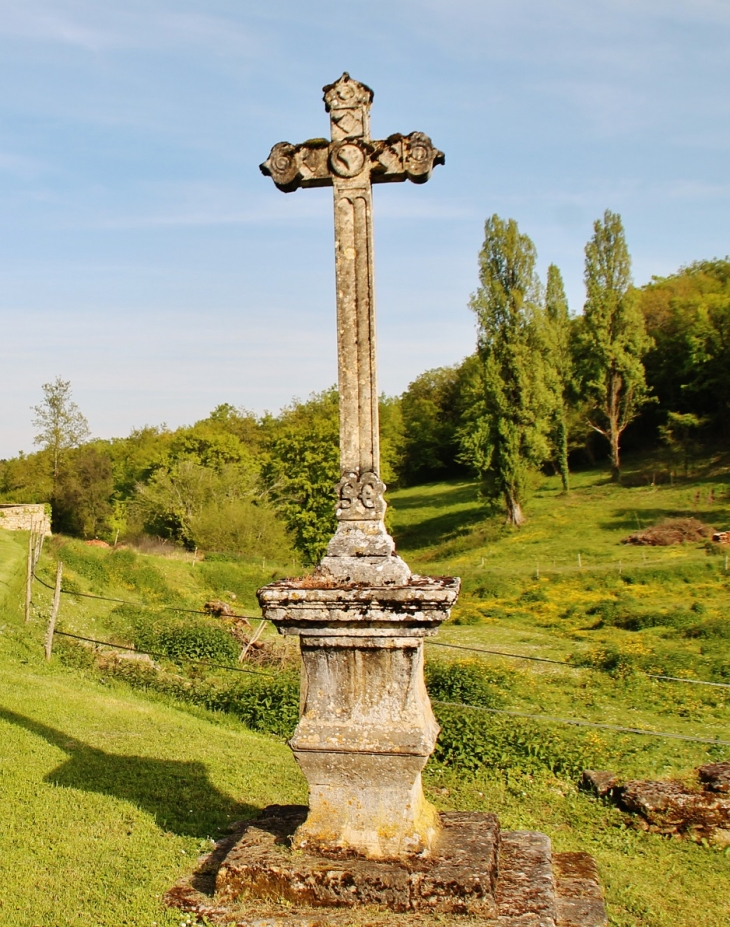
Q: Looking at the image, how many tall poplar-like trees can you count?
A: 3